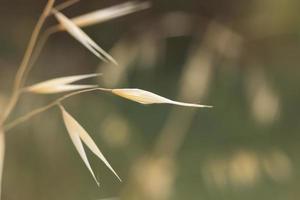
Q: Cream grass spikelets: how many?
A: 5